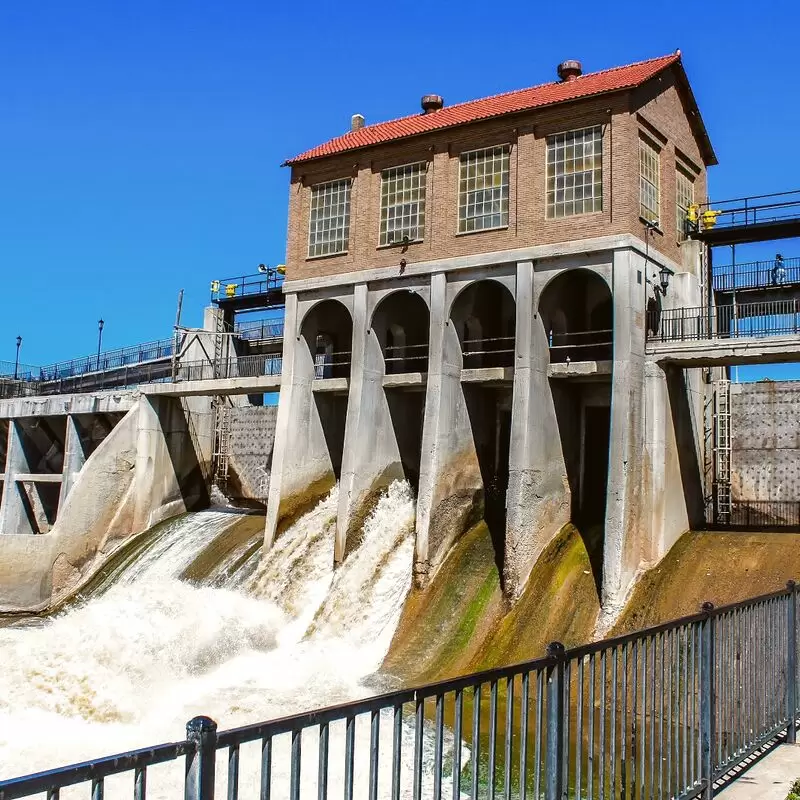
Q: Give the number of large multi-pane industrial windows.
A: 6